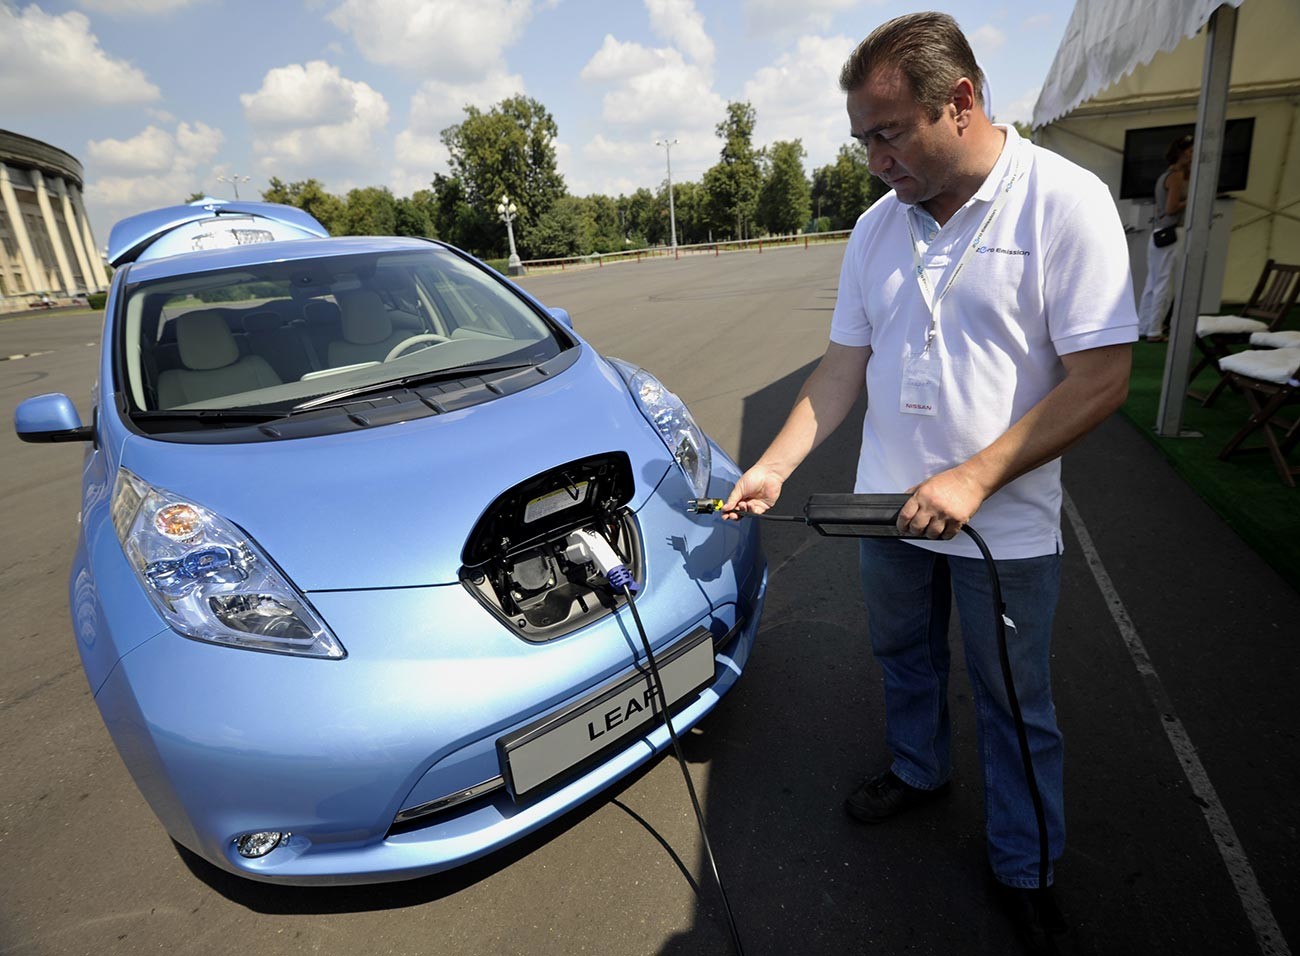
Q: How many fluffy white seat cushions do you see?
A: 3